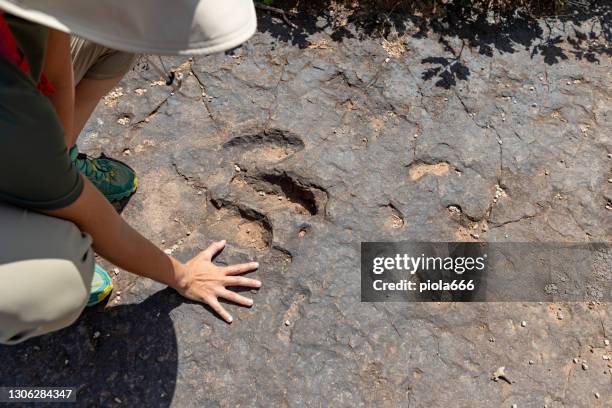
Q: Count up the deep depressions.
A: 3